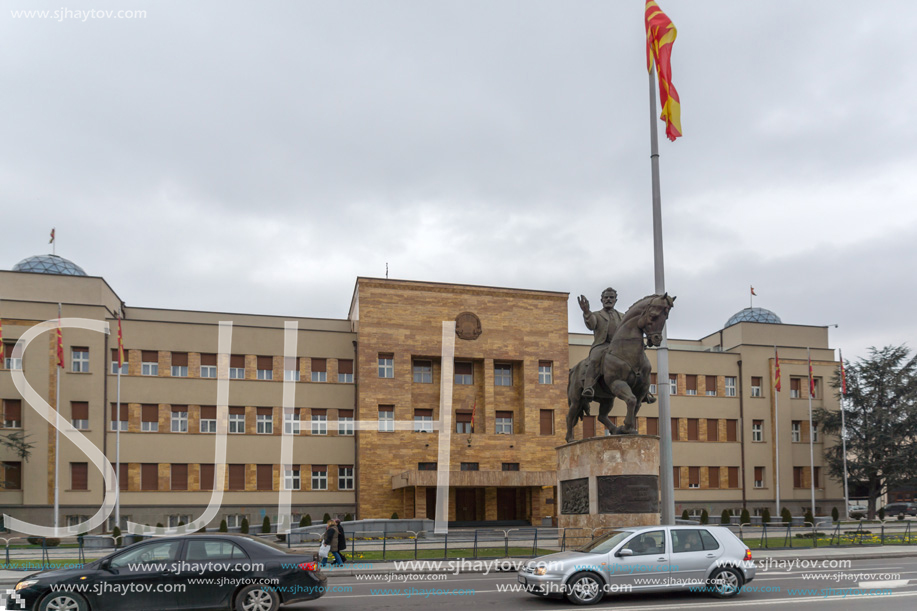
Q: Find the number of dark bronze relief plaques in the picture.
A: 2